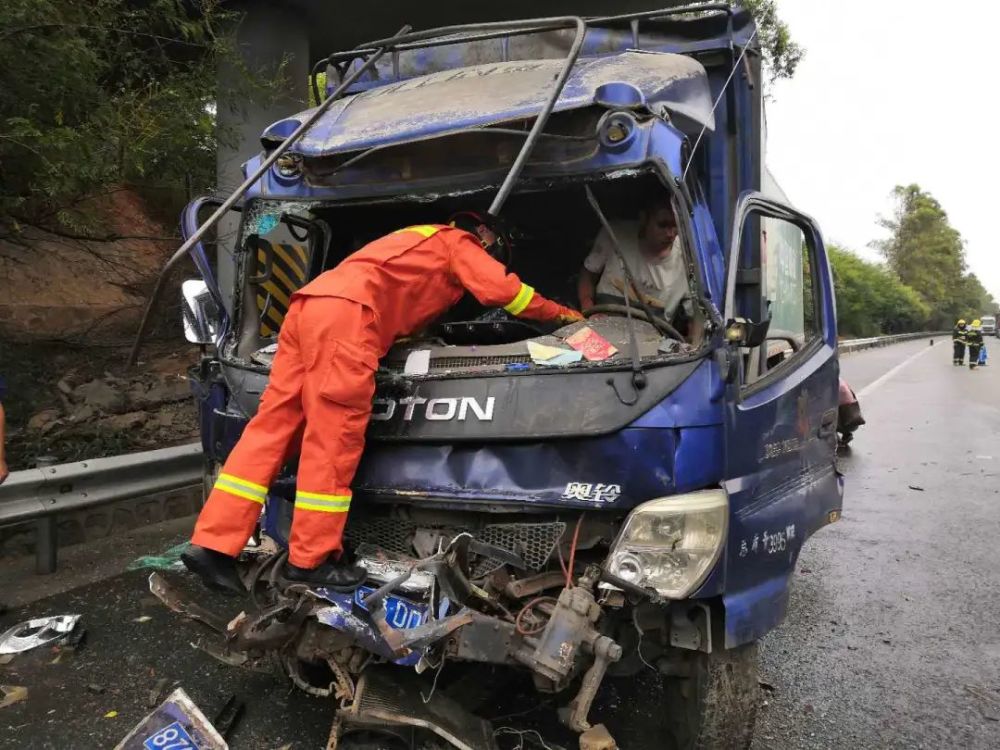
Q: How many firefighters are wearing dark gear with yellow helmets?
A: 2